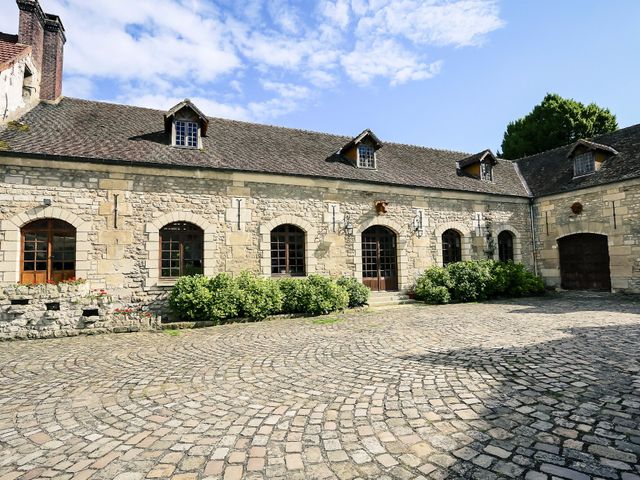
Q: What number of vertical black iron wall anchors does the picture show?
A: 7